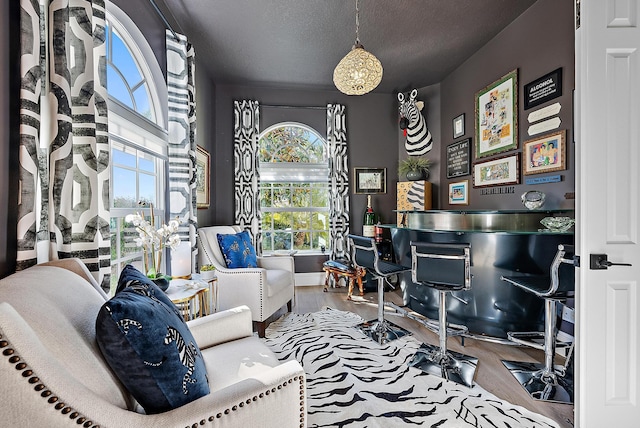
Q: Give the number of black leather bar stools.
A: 3